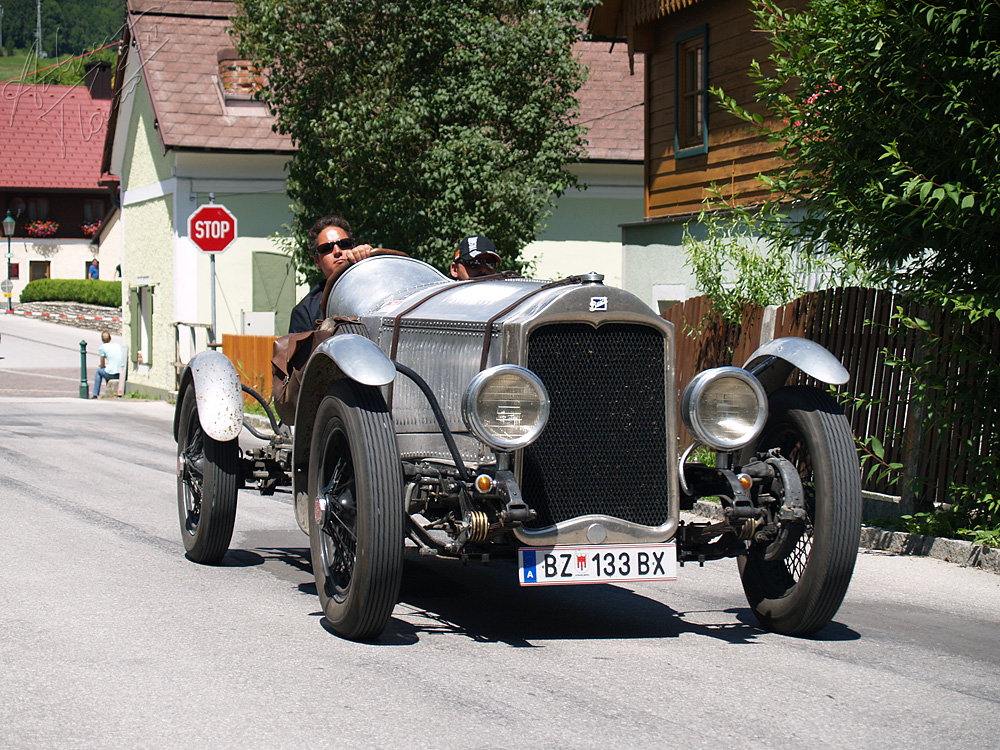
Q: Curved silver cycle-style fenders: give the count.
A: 3